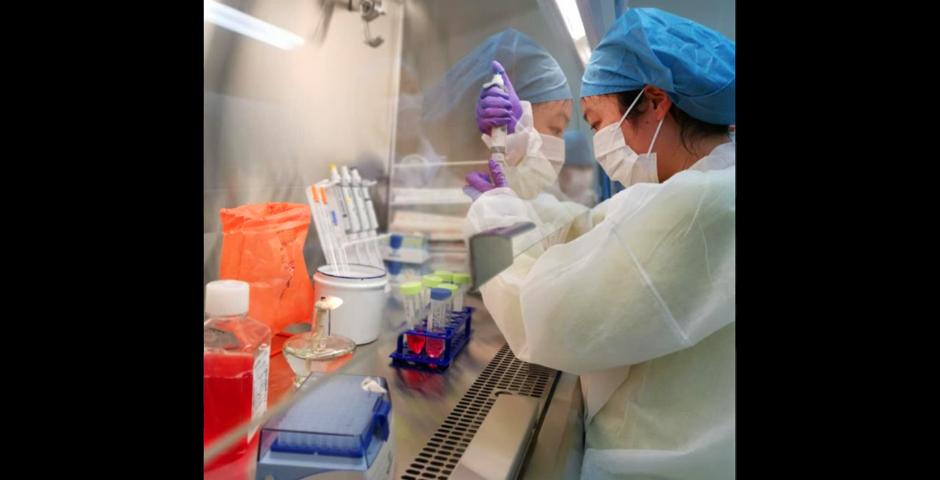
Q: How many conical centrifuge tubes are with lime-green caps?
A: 5